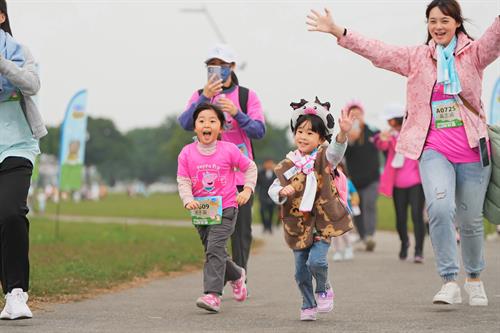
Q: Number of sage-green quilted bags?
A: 1